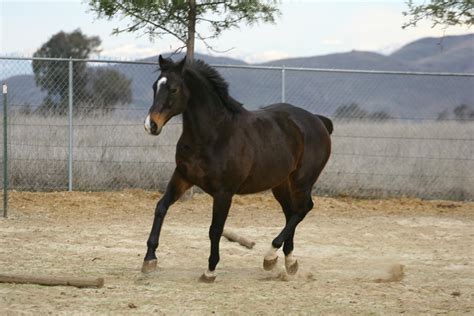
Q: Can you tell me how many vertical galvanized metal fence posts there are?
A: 2